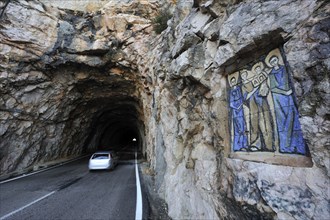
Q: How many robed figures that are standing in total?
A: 4